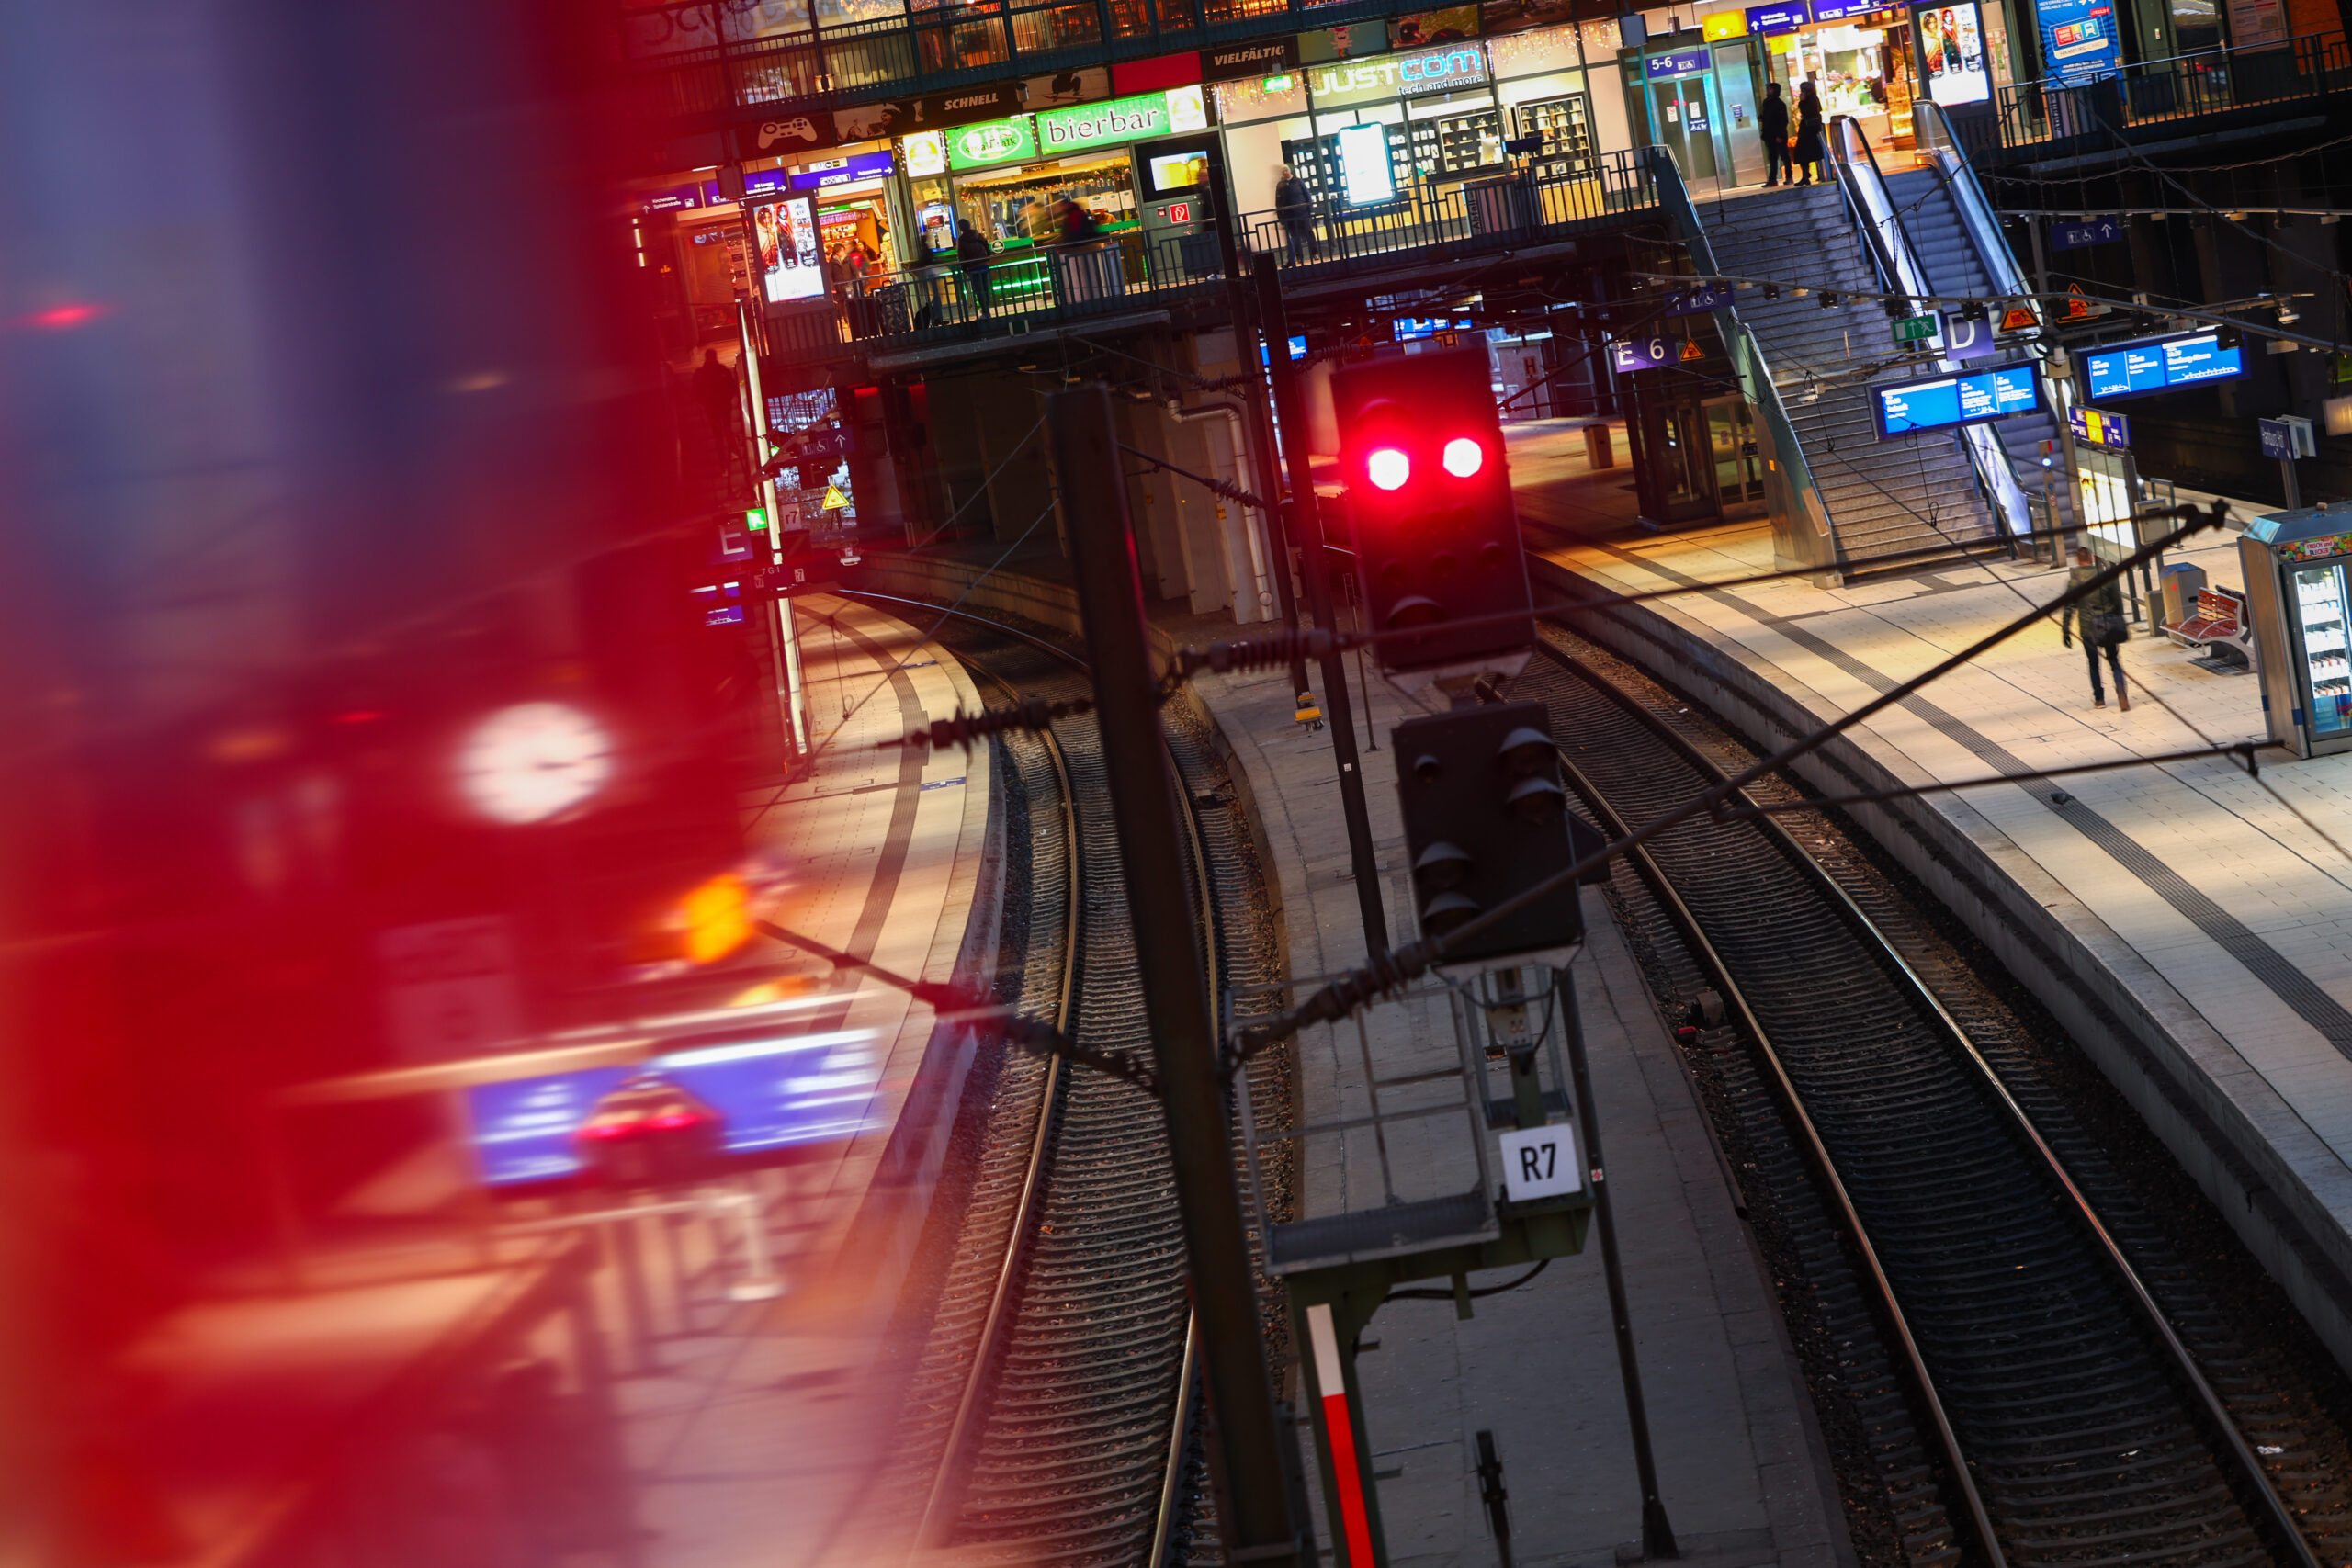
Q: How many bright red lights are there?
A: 2